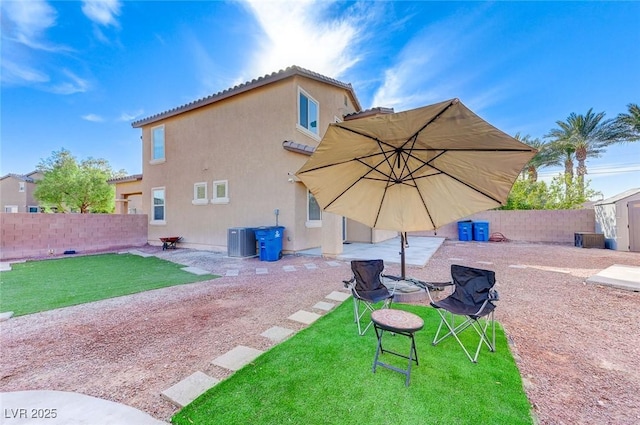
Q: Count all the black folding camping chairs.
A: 2